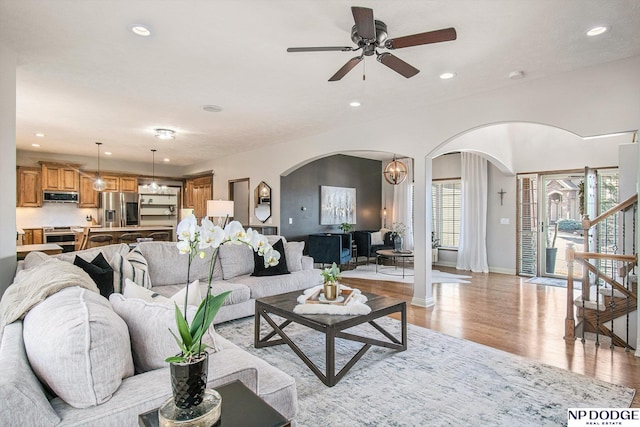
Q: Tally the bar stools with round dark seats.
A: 3